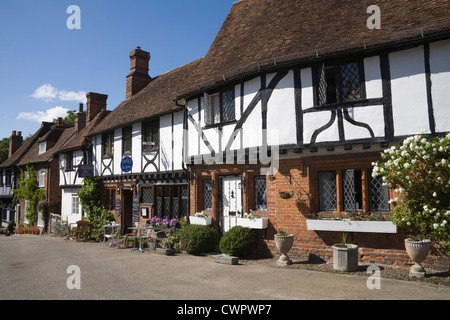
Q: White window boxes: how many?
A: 3